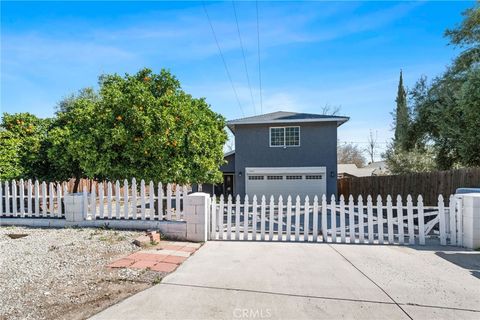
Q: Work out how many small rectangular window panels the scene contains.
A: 4